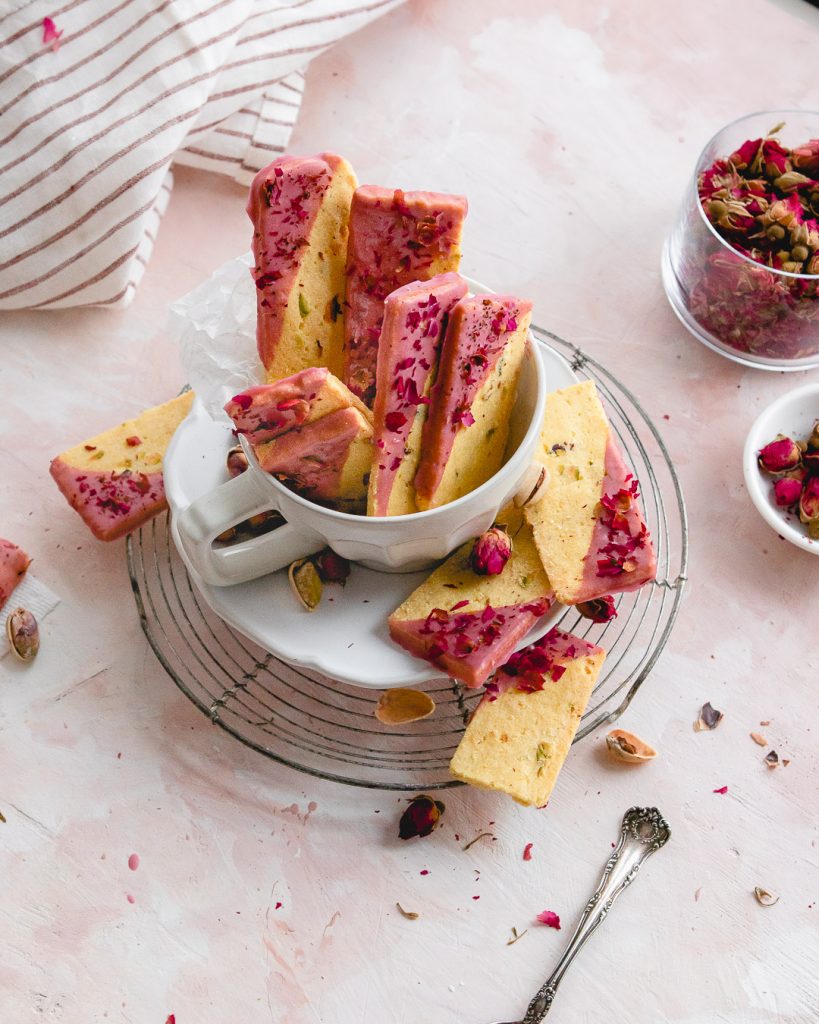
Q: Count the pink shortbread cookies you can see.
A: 11